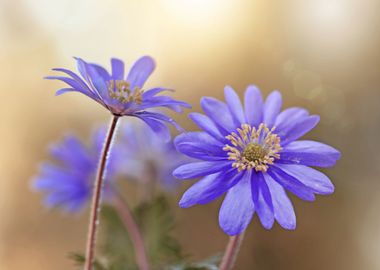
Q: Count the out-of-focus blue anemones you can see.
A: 2